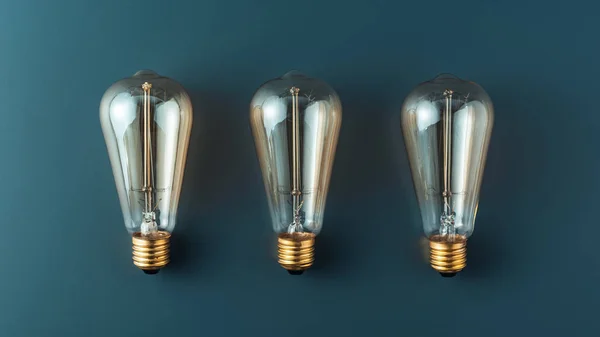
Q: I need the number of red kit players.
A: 0